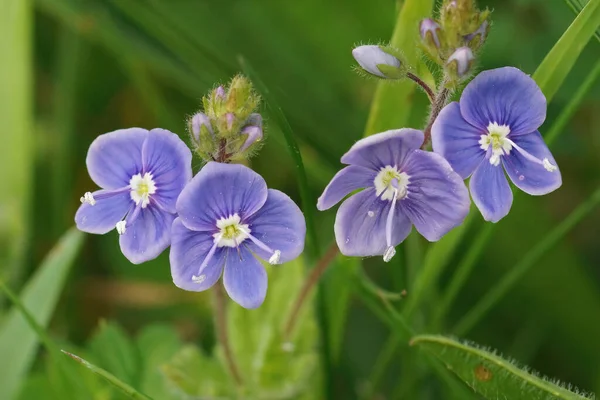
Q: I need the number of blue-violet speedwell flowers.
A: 4